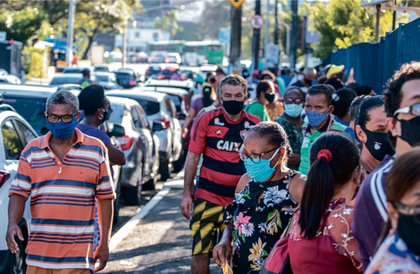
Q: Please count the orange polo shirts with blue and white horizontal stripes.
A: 1